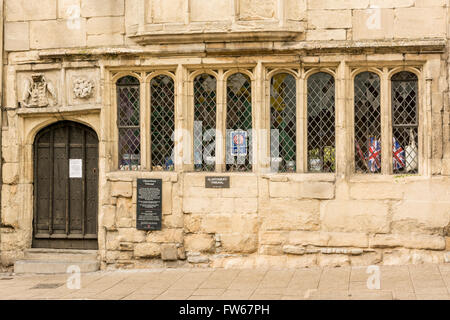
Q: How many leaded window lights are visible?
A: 8